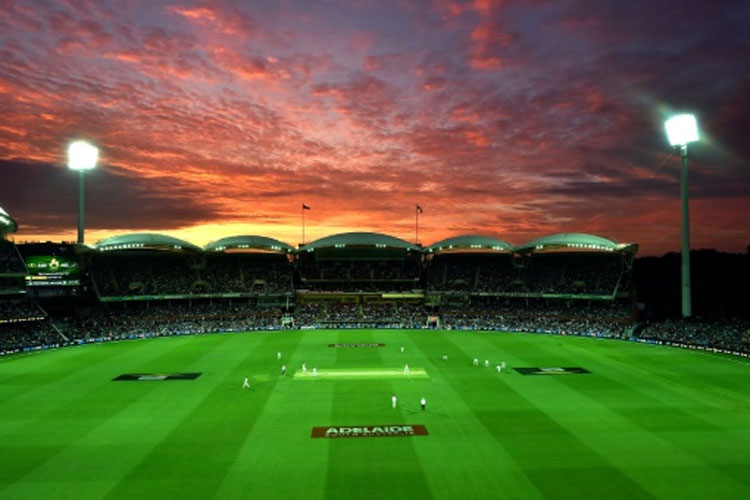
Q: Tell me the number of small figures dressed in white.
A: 14